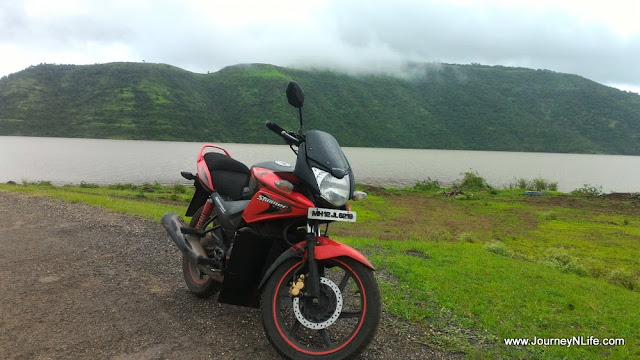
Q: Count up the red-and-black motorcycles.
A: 1